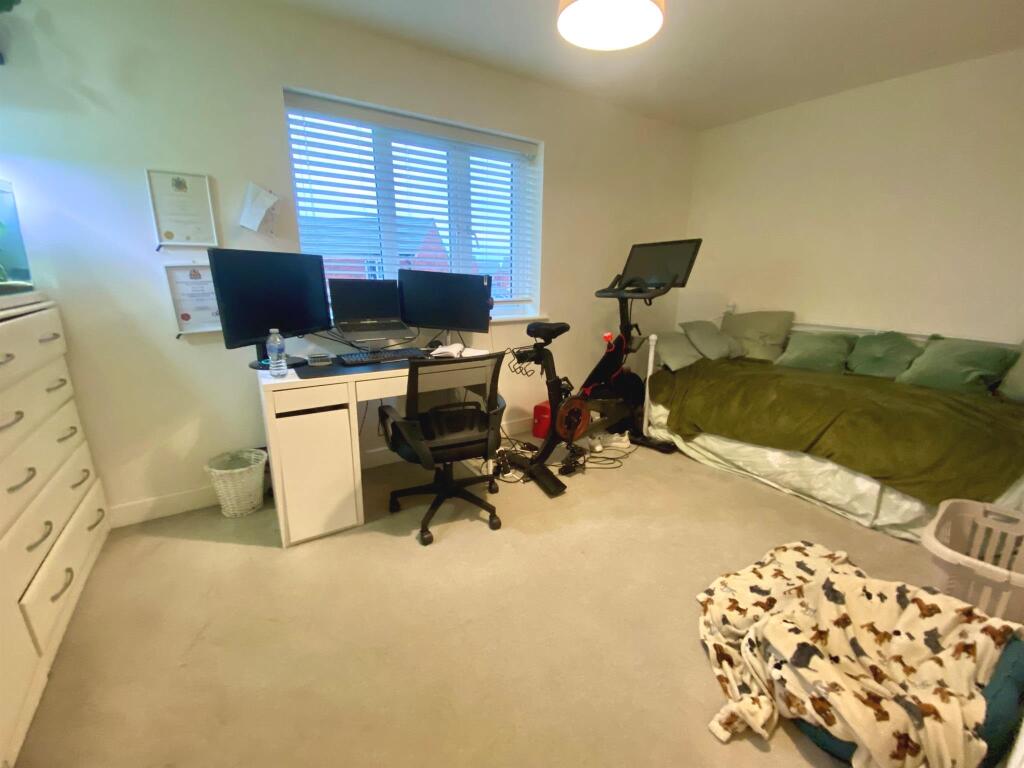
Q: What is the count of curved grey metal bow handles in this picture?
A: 10